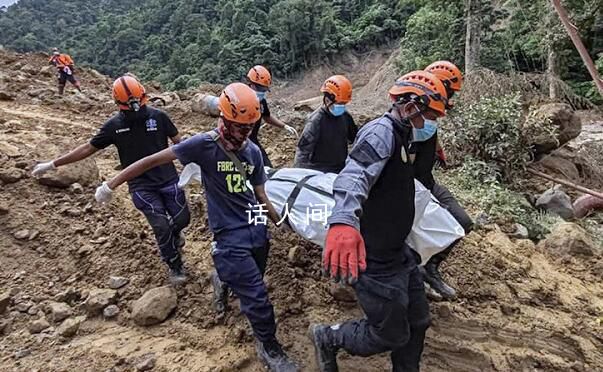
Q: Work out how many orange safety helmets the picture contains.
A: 6